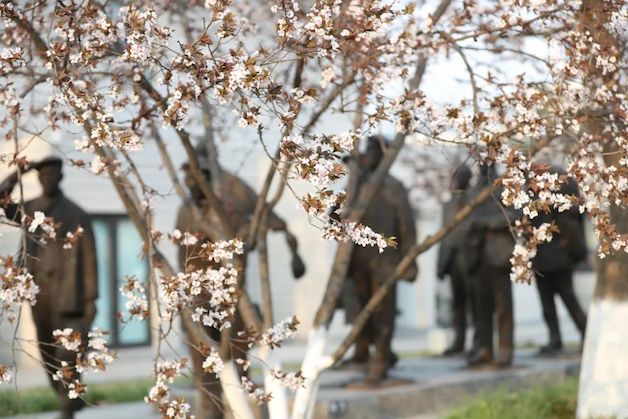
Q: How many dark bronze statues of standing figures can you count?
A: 6